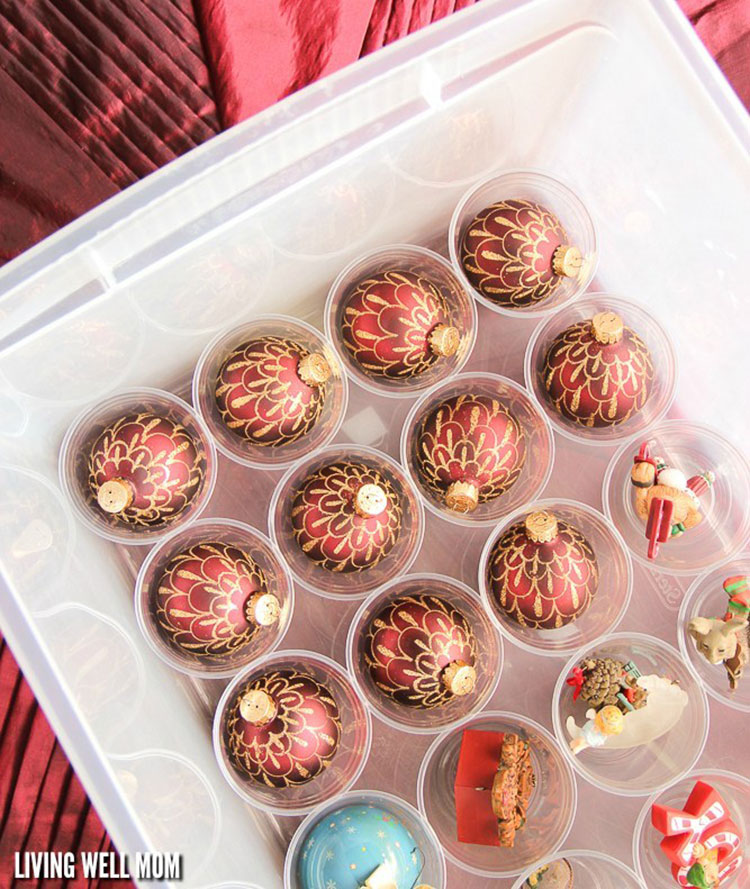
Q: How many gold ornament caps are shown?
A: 11